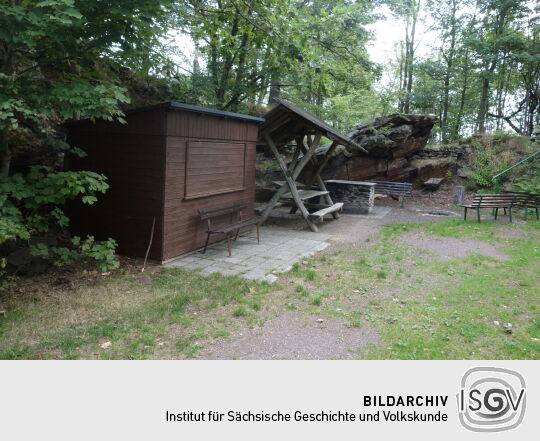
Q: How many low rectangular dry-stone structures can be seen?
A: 1